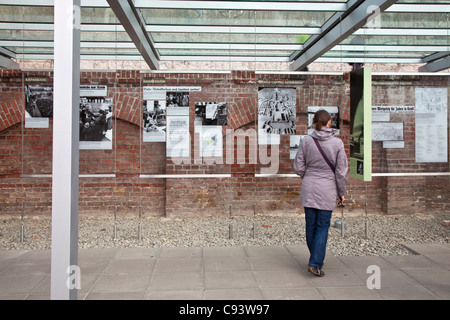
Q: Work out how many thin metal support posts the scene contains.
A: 7